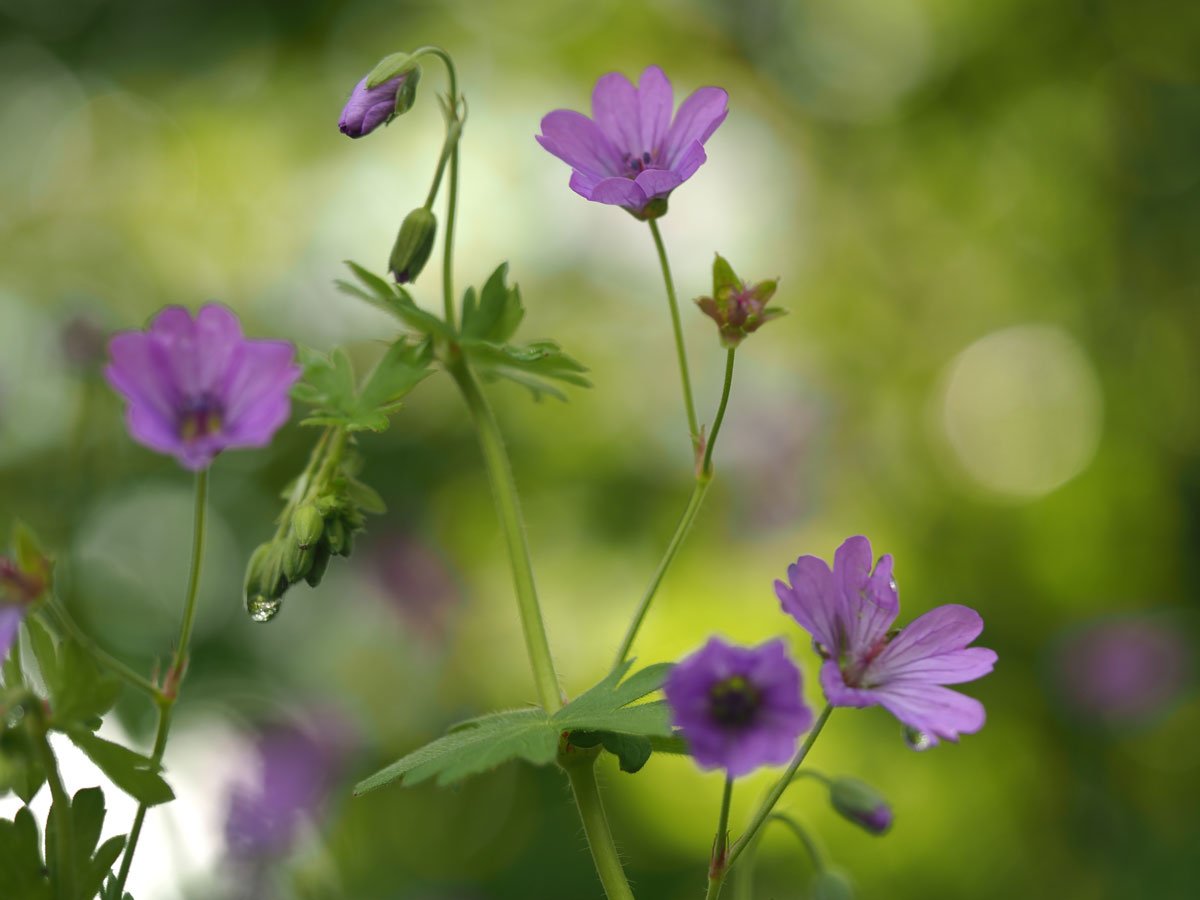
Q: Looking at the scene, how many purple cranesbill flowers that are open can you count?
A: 4